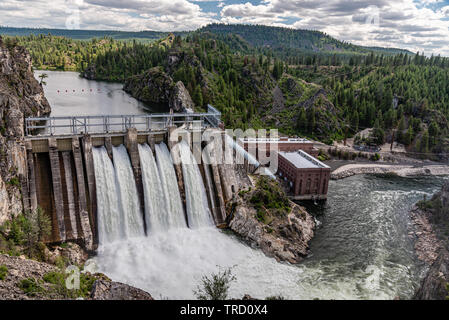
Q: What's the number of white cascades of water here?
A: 5